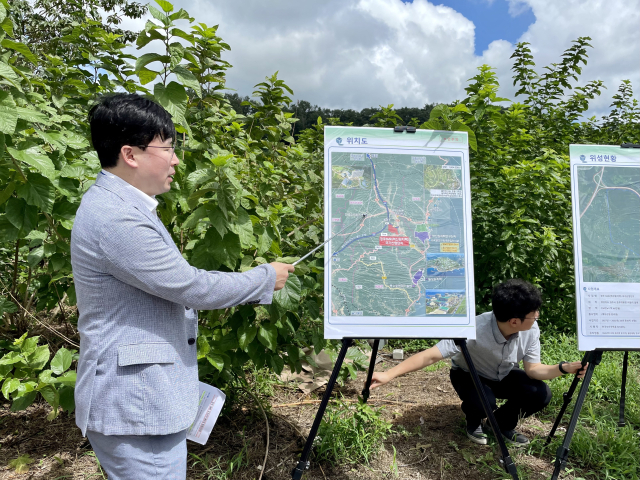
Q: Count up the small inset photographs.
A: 4